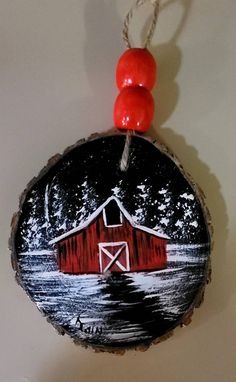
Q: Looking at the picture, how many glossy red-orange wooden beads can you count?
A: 2